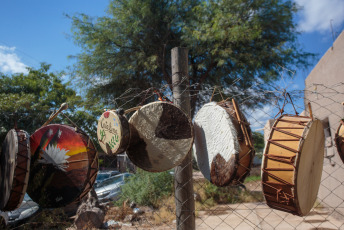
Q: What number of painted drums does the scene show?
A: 2